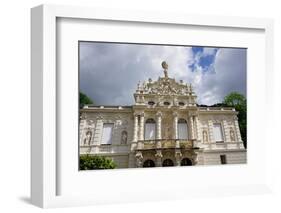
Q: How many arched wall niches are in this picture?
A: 4